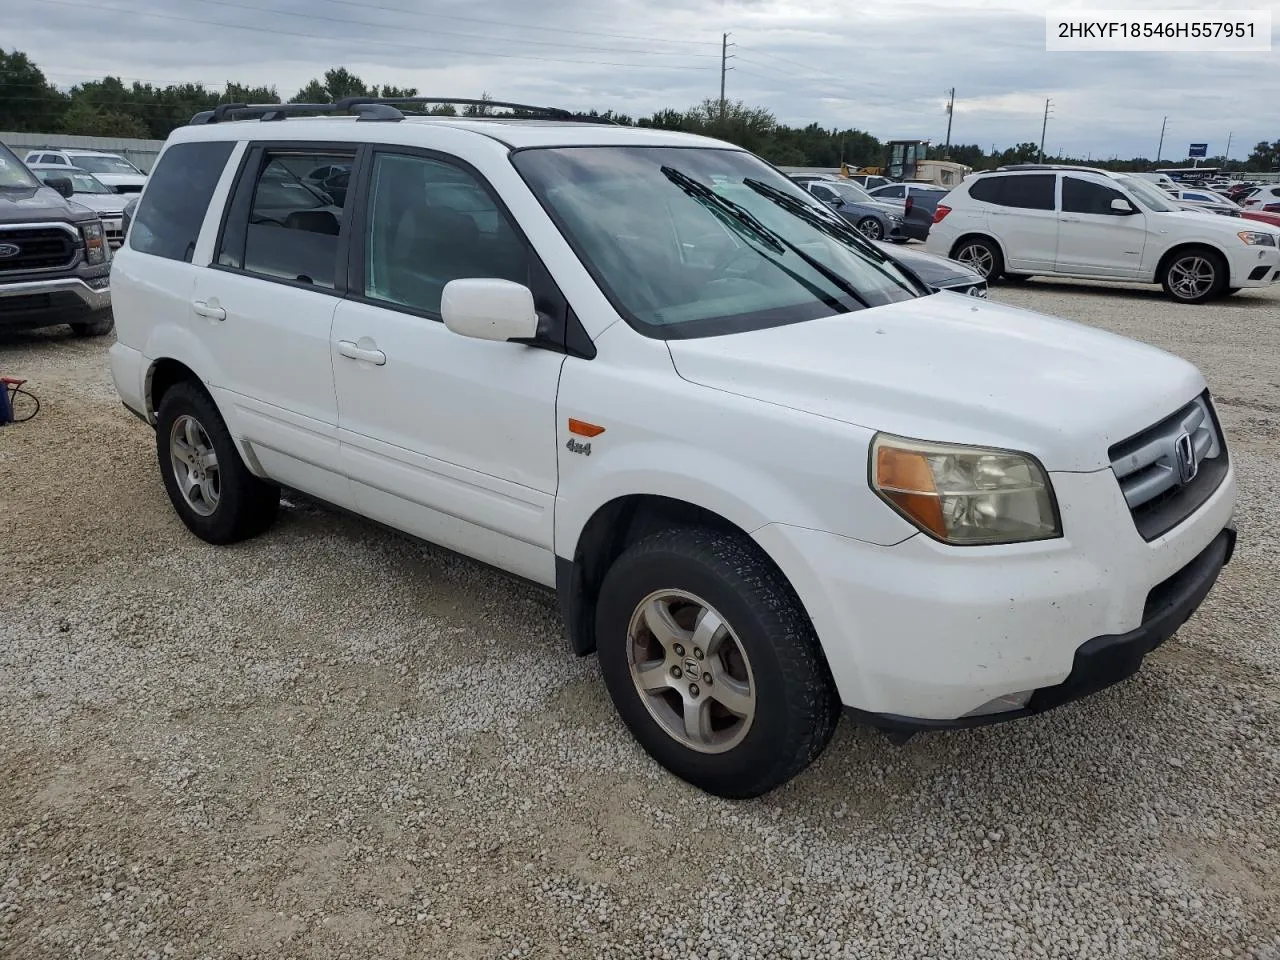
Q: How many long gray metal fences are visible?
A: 1